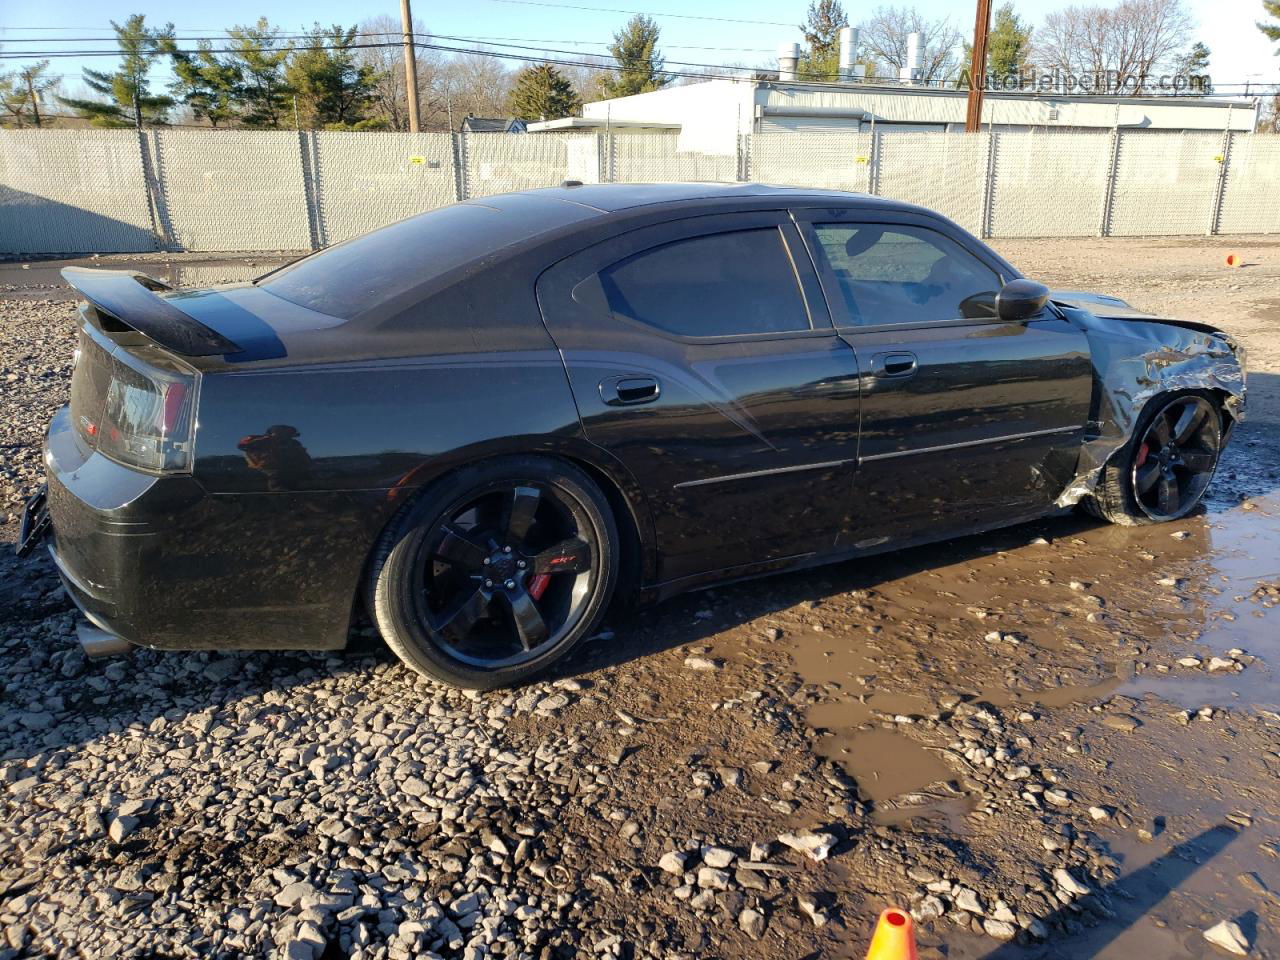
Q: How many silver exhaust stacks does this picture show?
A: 3